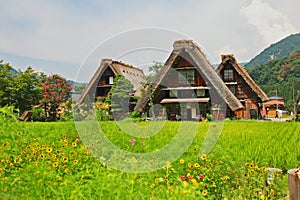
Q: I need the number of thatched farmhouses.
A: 3